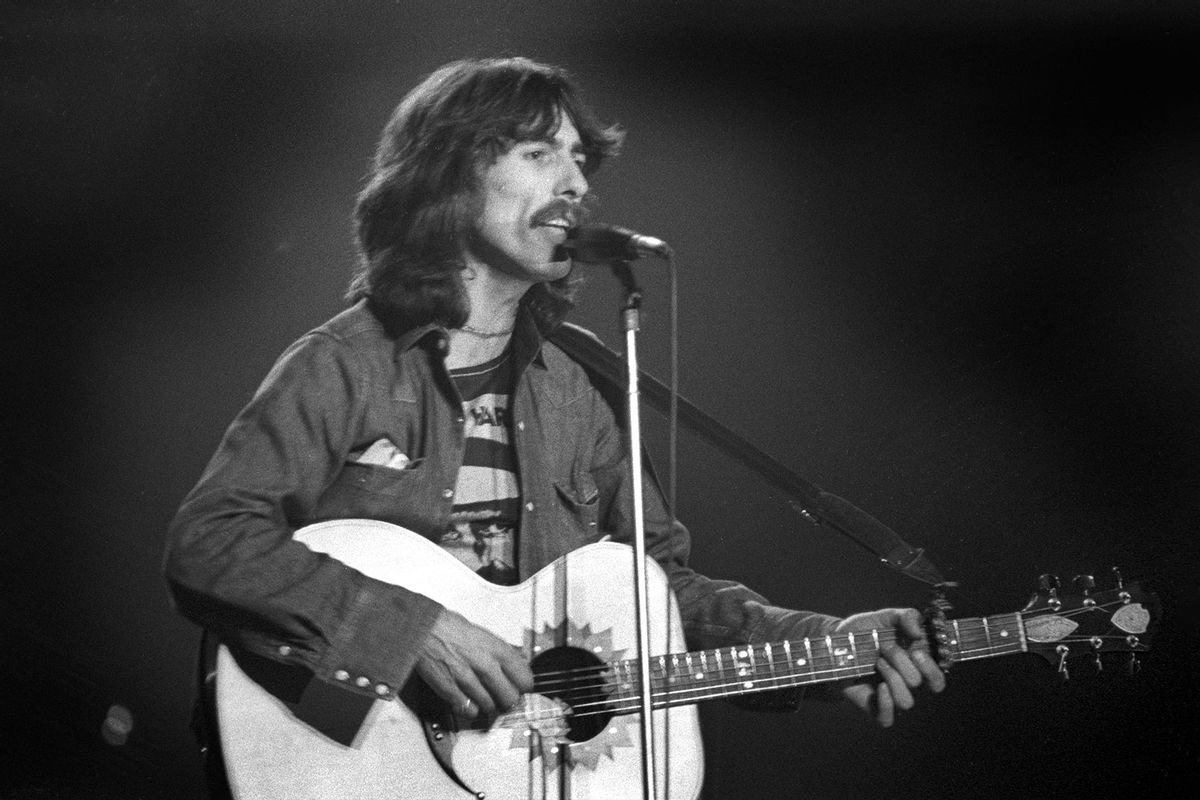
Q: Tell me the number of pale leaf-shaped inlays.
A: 2